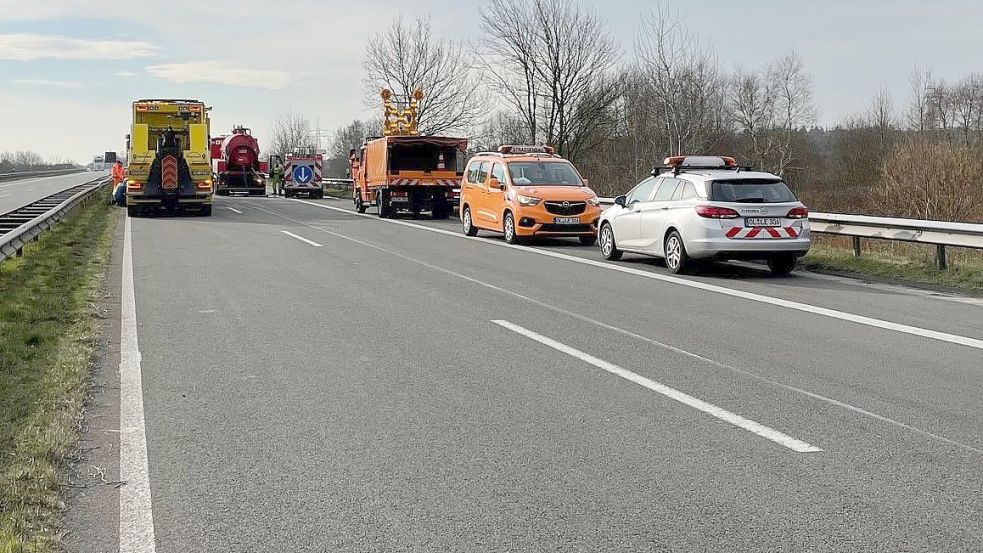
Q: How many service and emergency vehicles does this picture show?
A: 6